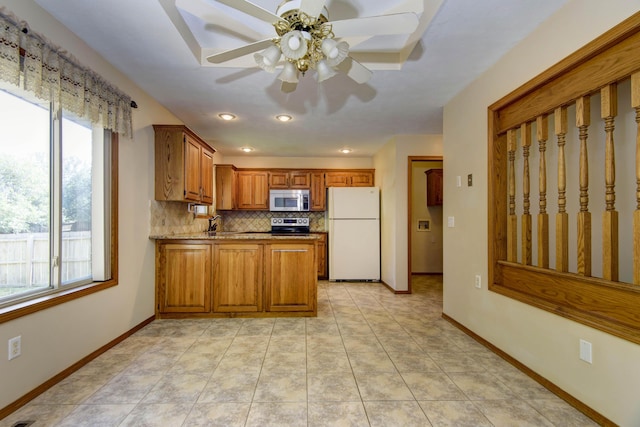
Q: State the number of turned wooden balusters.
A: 7